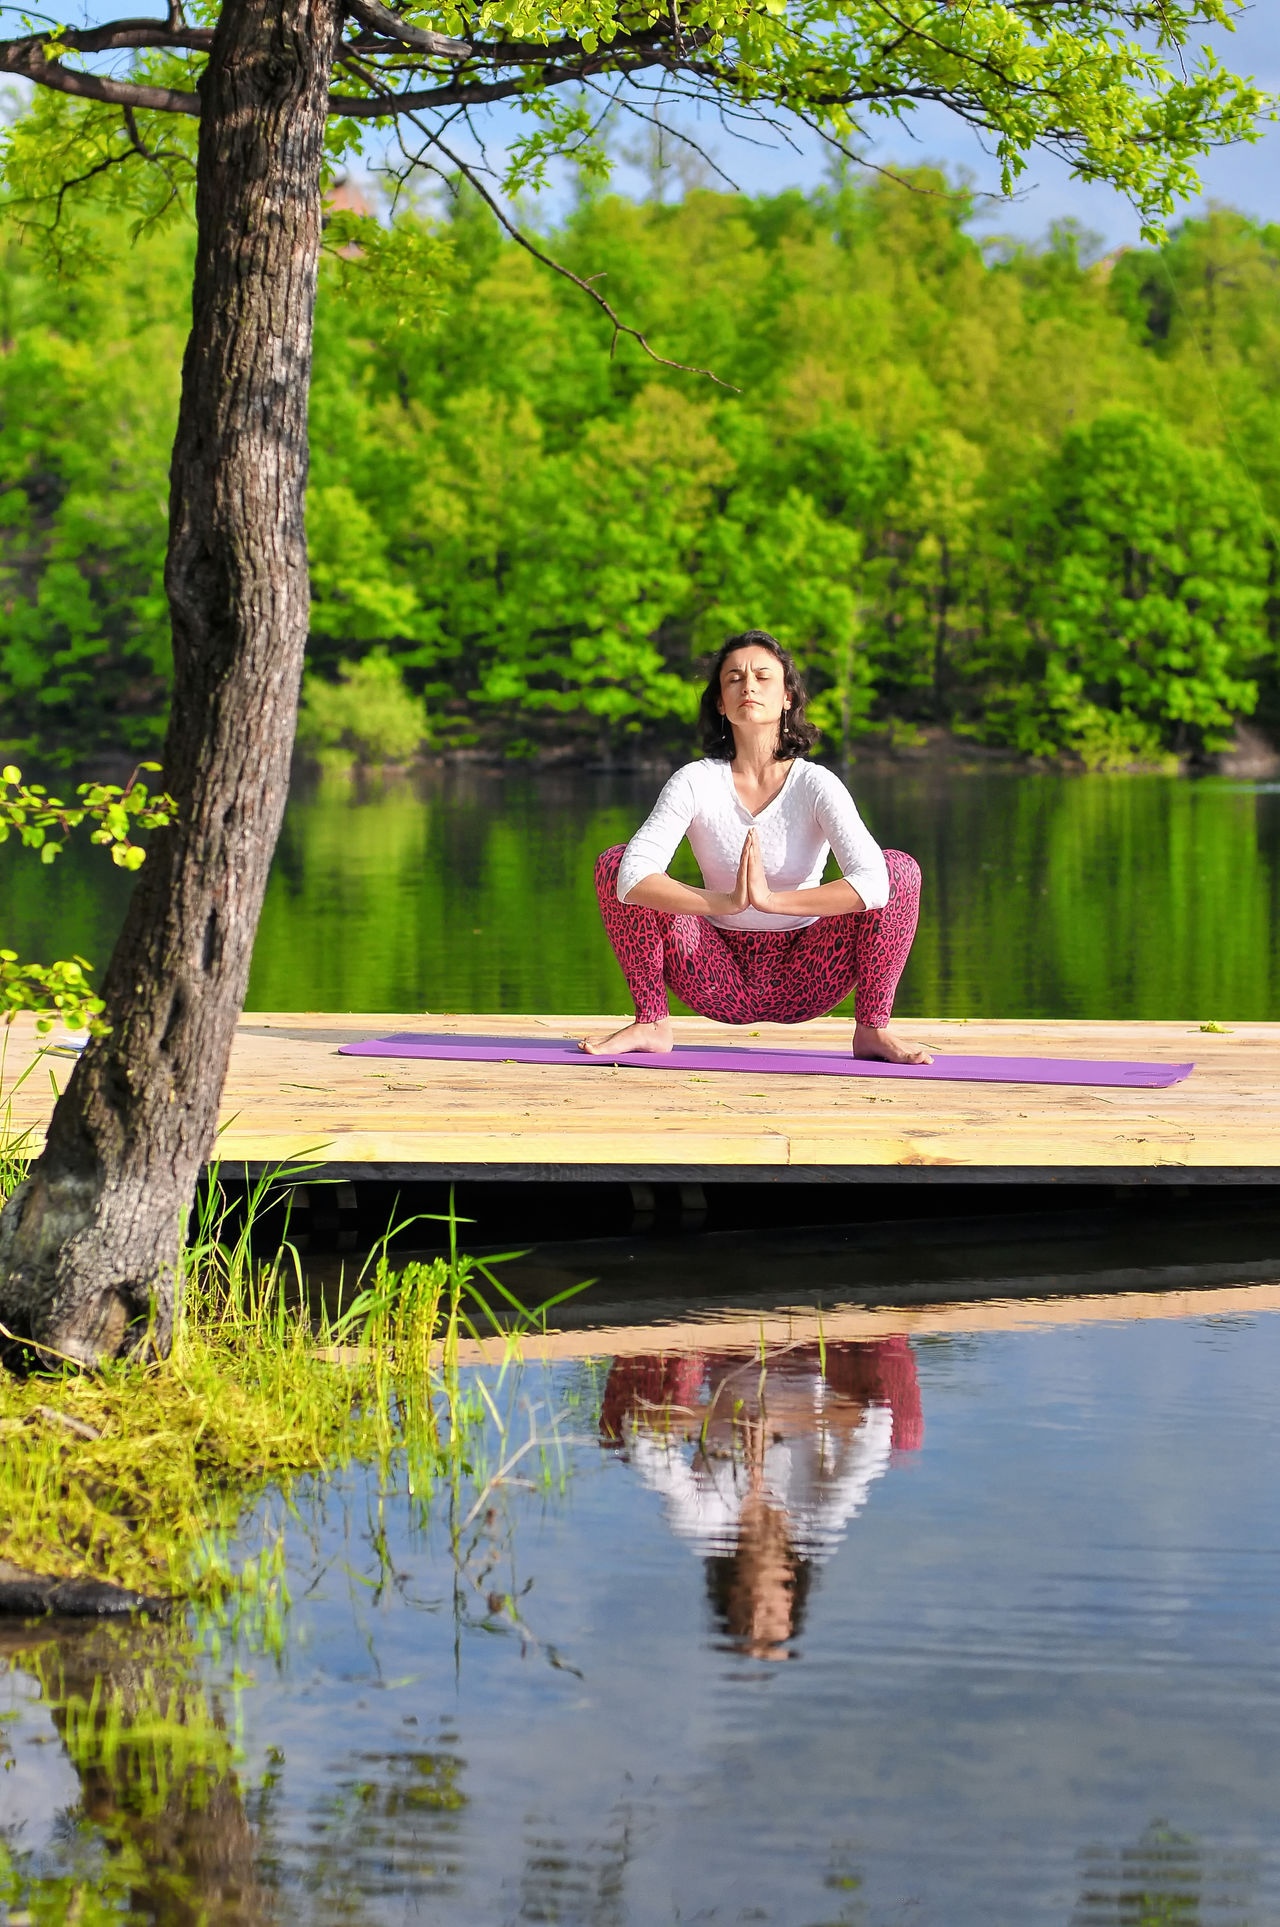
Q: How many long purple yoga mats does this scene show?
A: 1